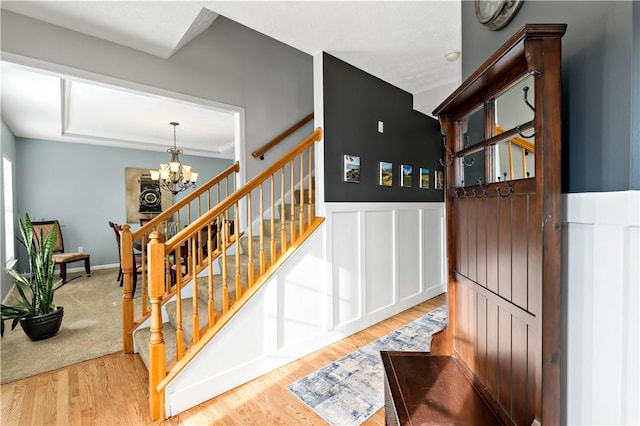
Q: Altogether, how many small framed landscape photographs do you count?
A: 5